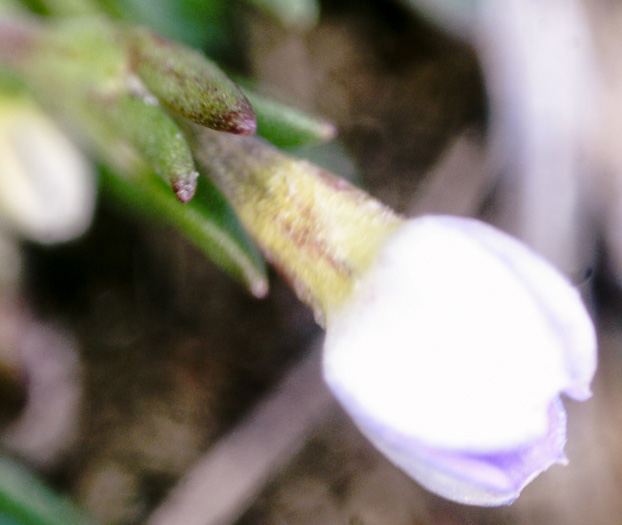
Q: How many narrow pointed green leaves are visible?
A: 4